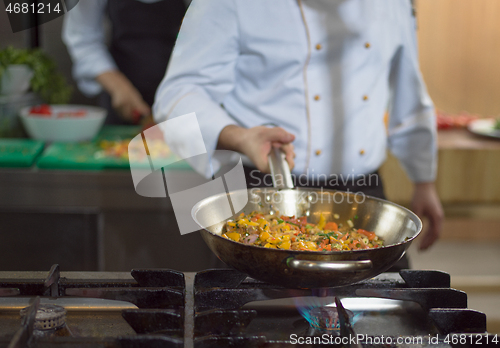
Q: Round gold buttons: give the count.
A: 6